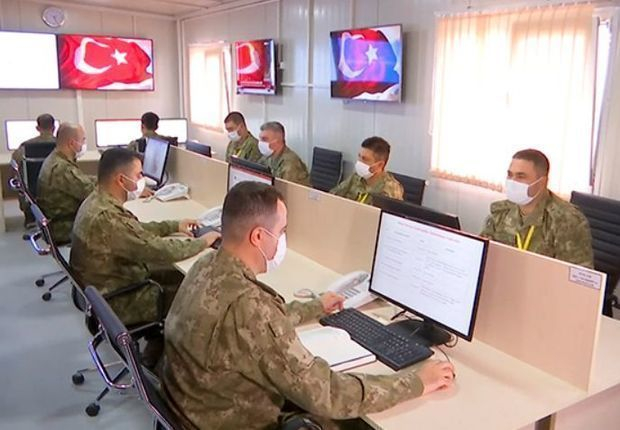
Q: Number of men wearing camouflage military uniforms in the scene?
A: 9